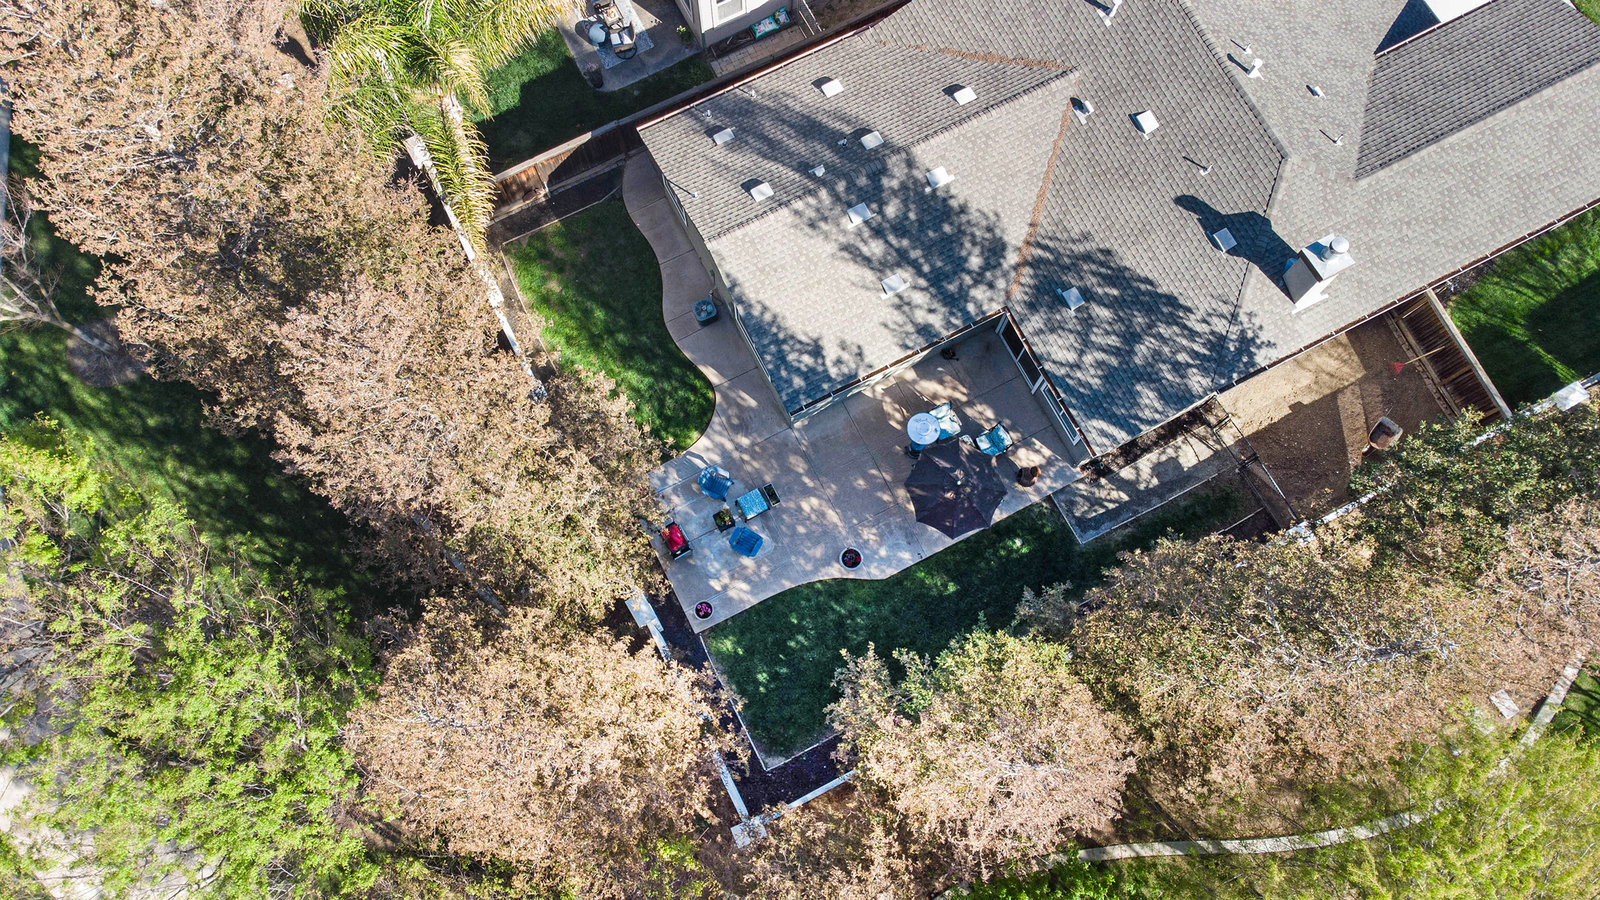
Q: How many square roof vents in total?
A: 11